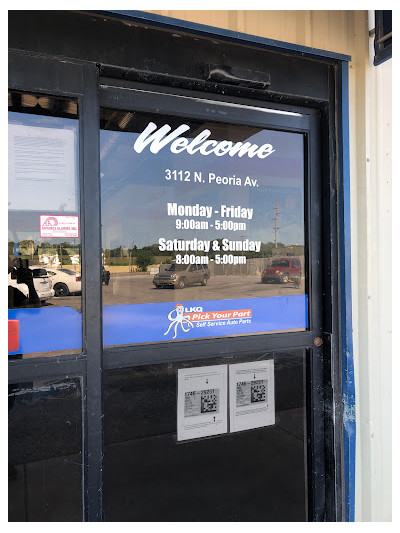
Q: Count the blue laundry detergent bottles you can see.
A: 0